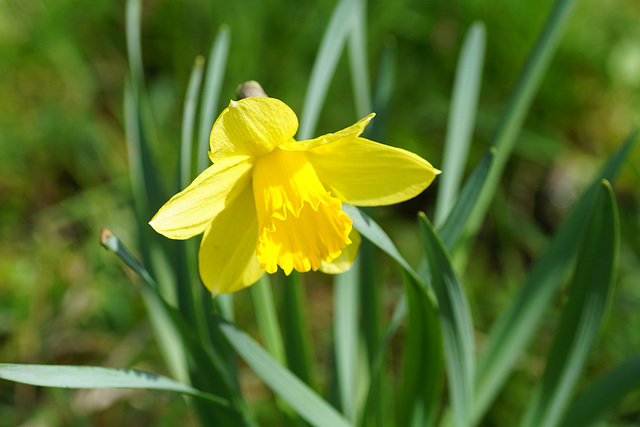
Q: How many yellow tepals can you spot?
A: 6